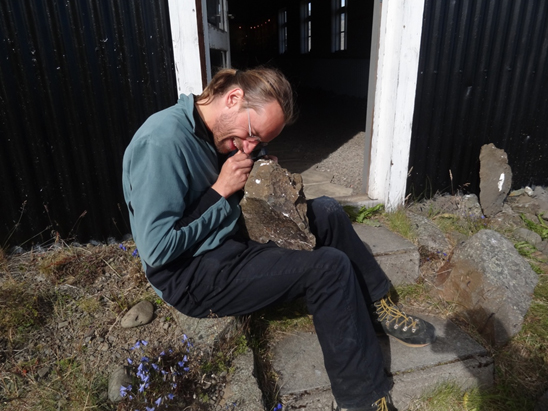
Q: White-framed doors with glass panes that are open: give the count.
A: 1